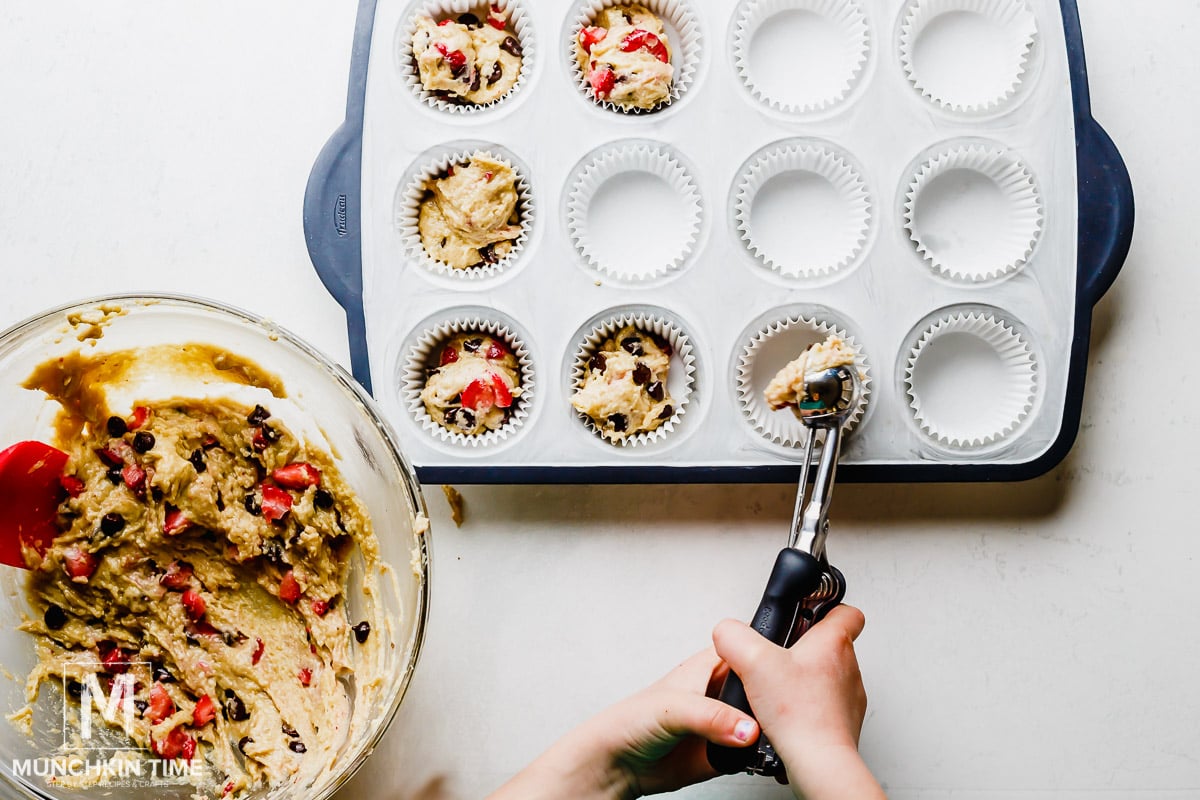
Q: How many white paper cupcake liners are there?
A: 12